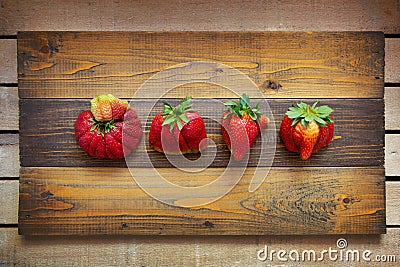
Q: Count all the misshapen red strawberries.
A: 4